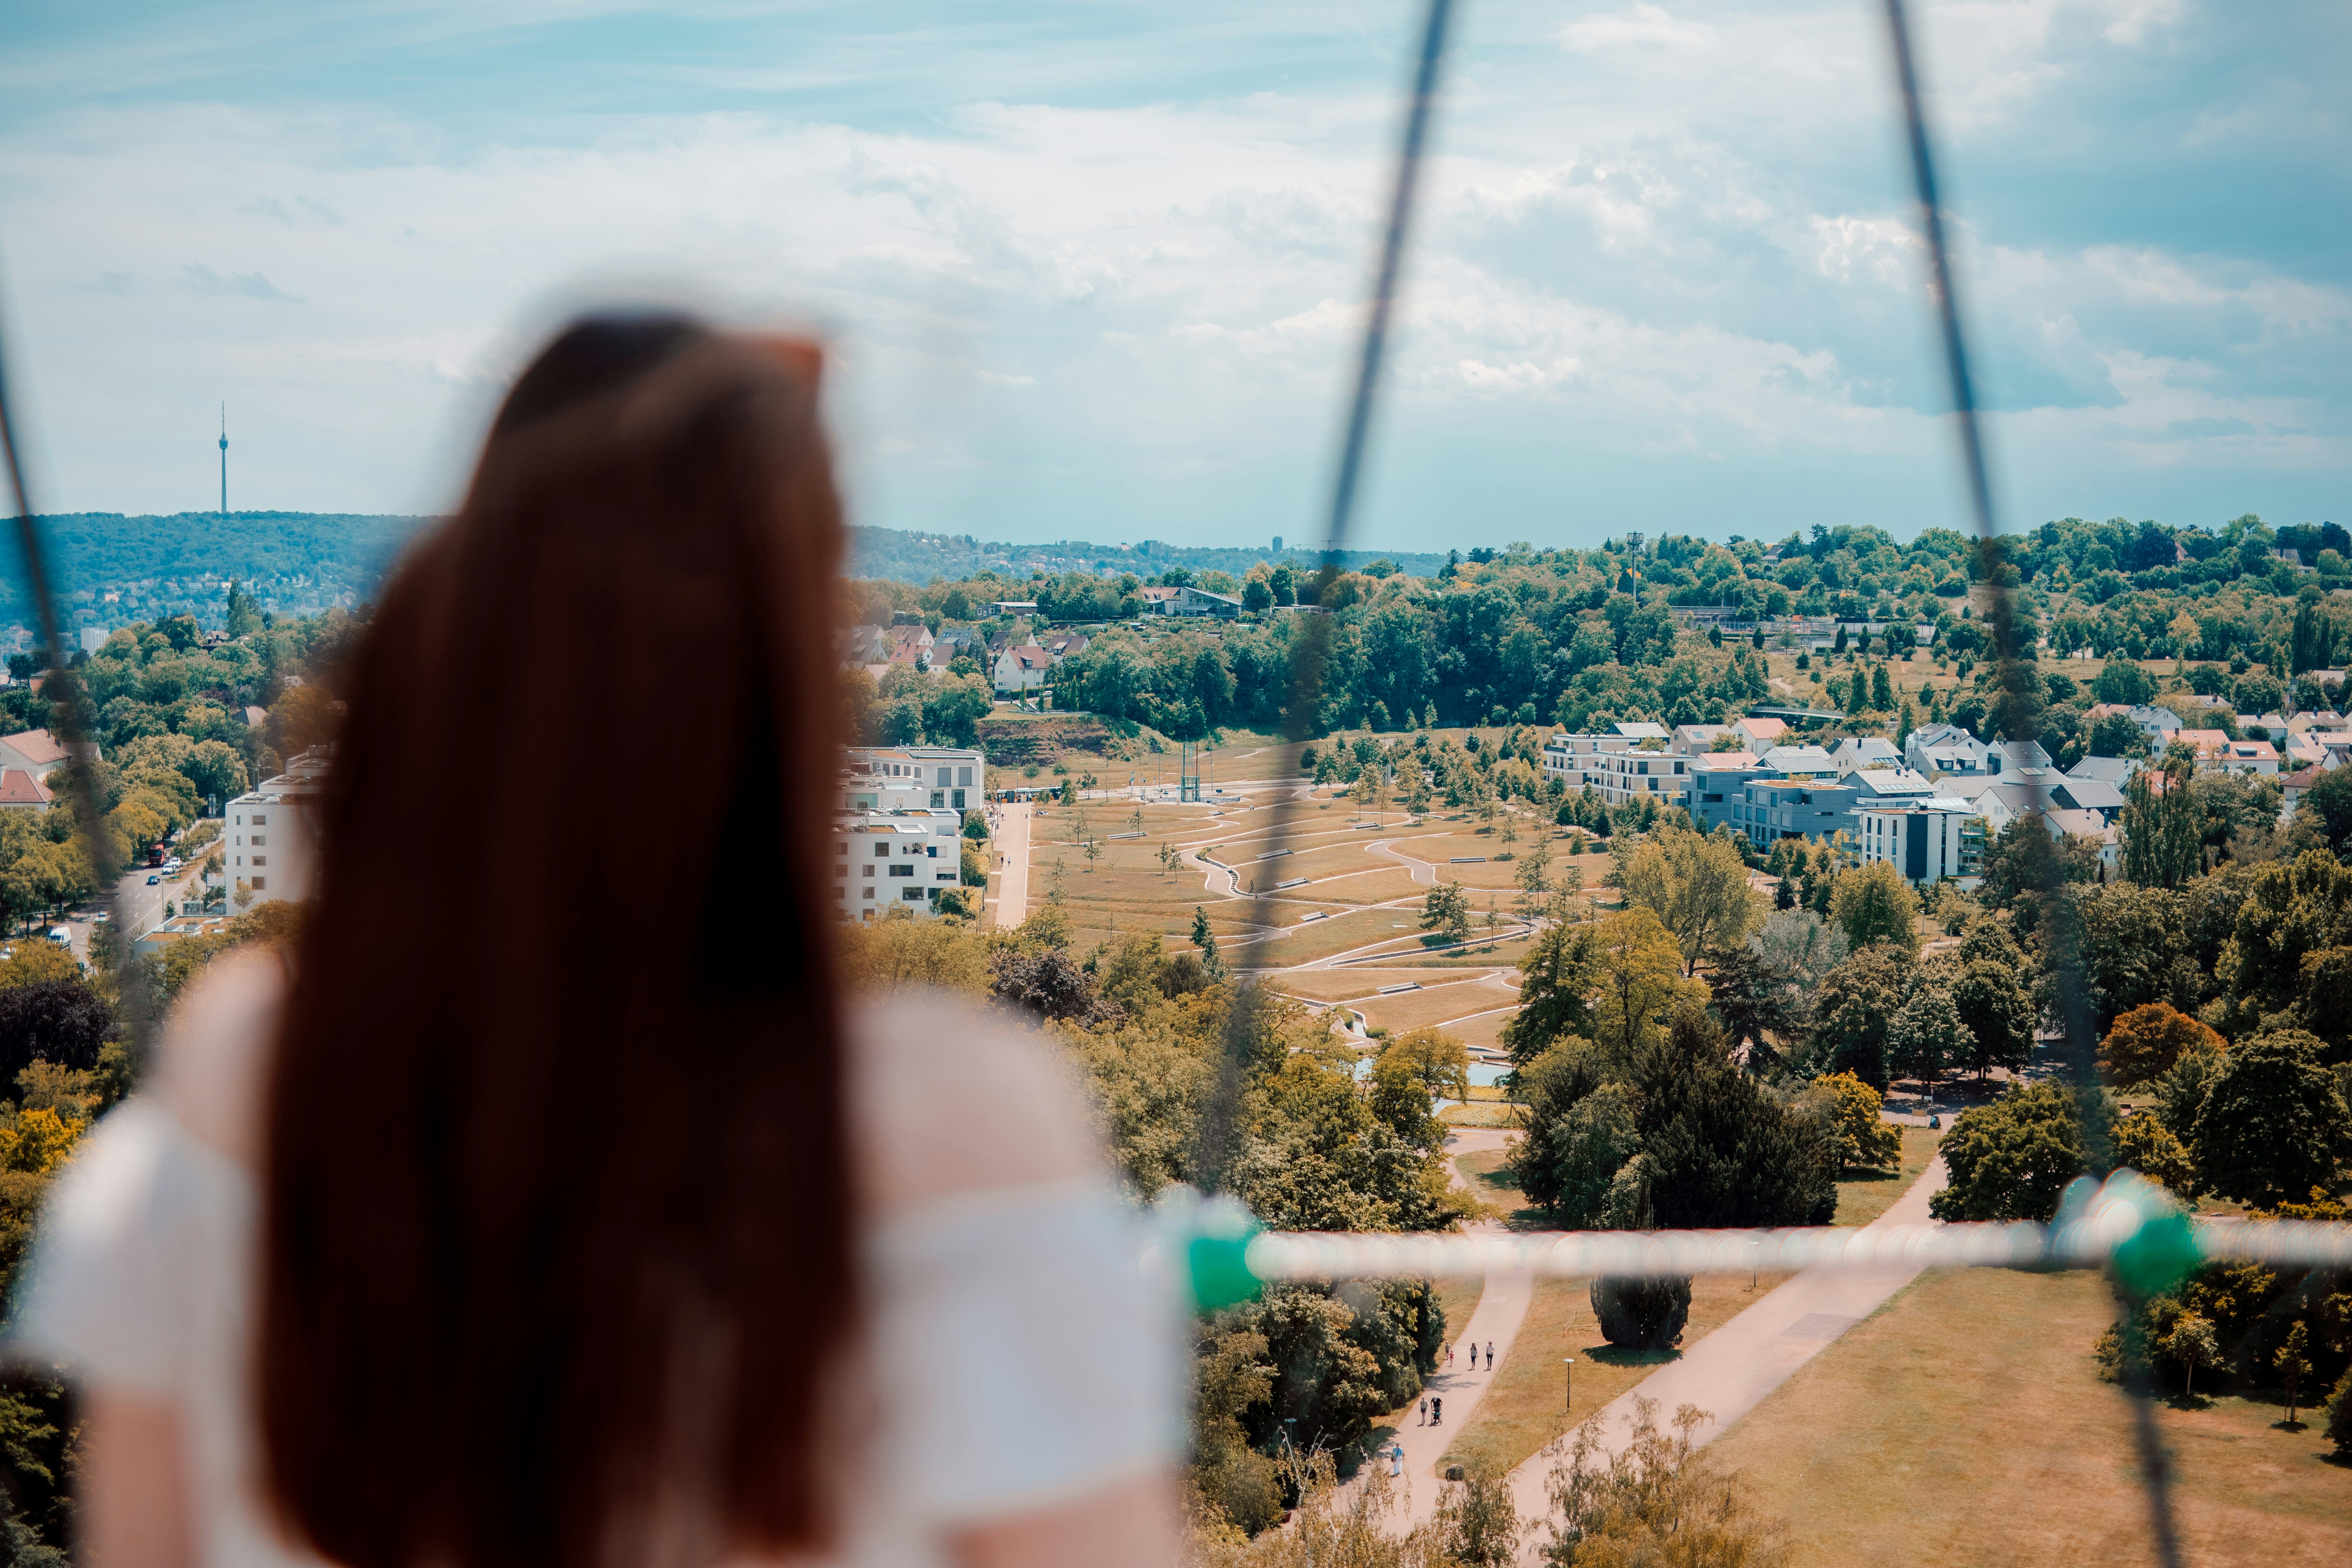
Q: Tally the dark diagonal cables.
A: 3